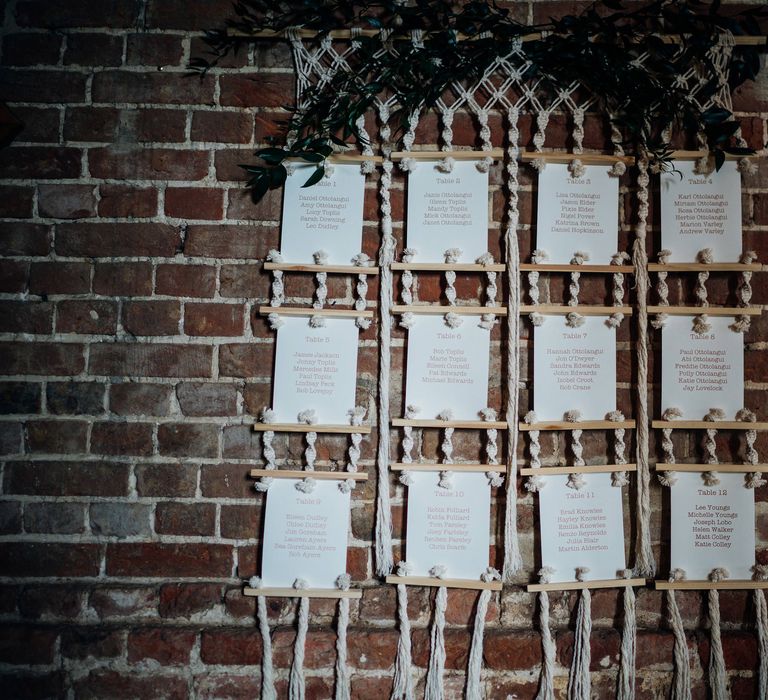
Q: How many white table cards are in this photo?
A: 12